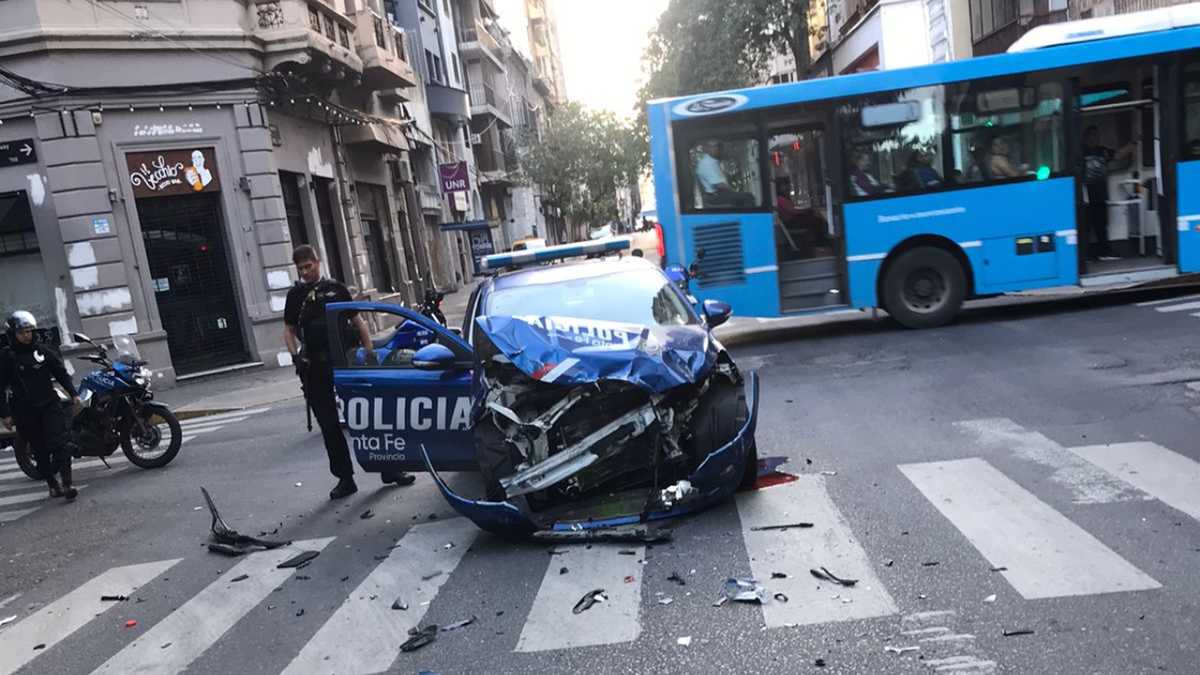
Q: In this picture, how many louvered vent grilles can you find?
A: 1